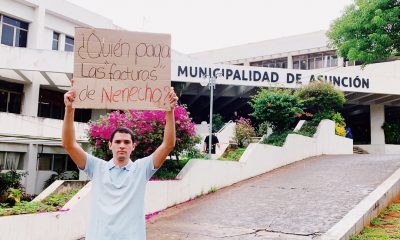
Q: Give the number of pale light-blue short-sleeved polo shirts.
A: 1